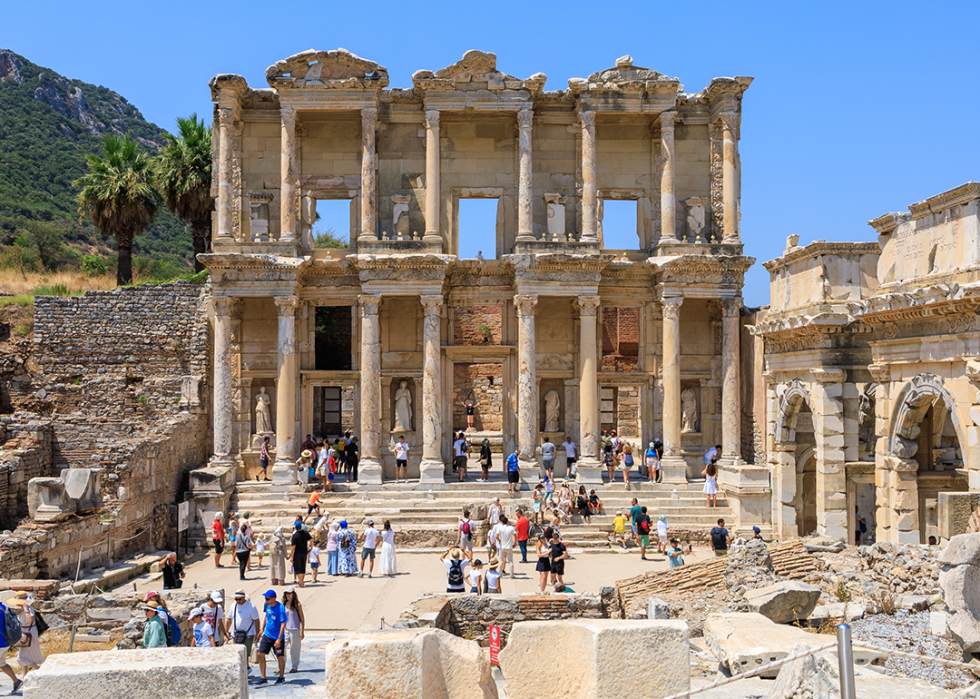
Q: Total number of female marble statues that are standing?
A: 4